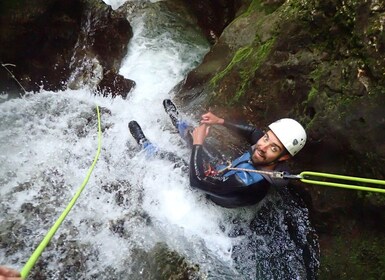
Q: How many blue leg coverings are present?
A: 2